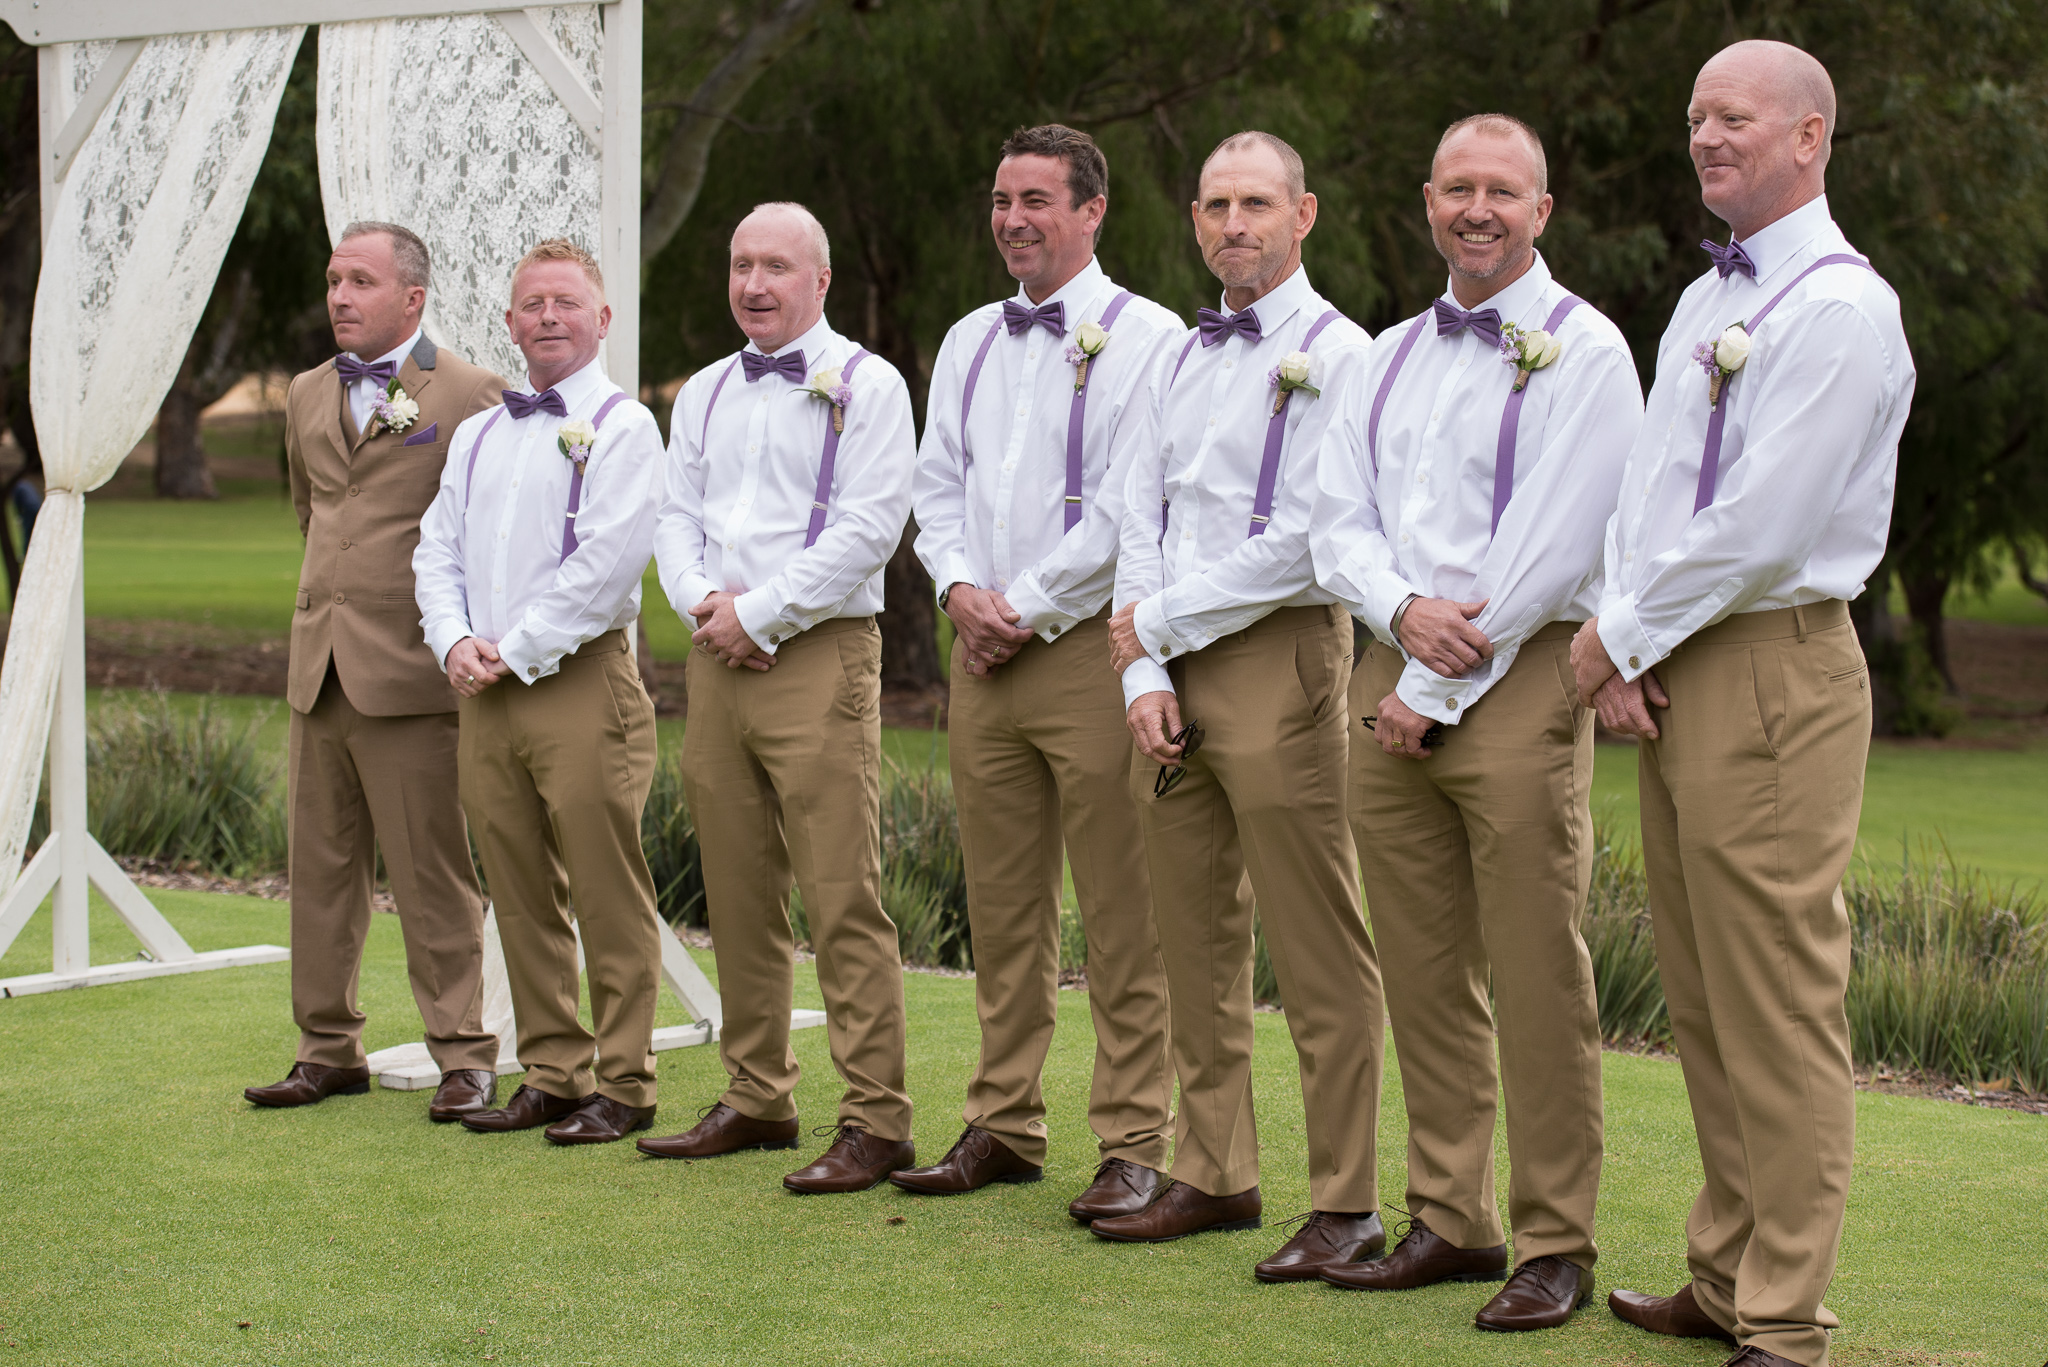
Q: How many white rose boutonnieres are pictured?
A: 7